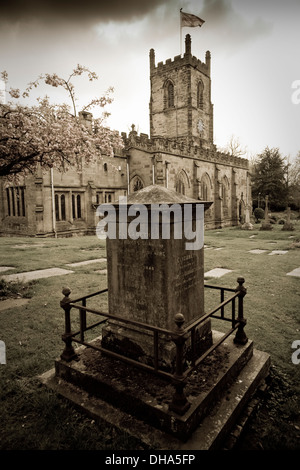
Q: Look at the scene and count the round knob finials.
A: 3